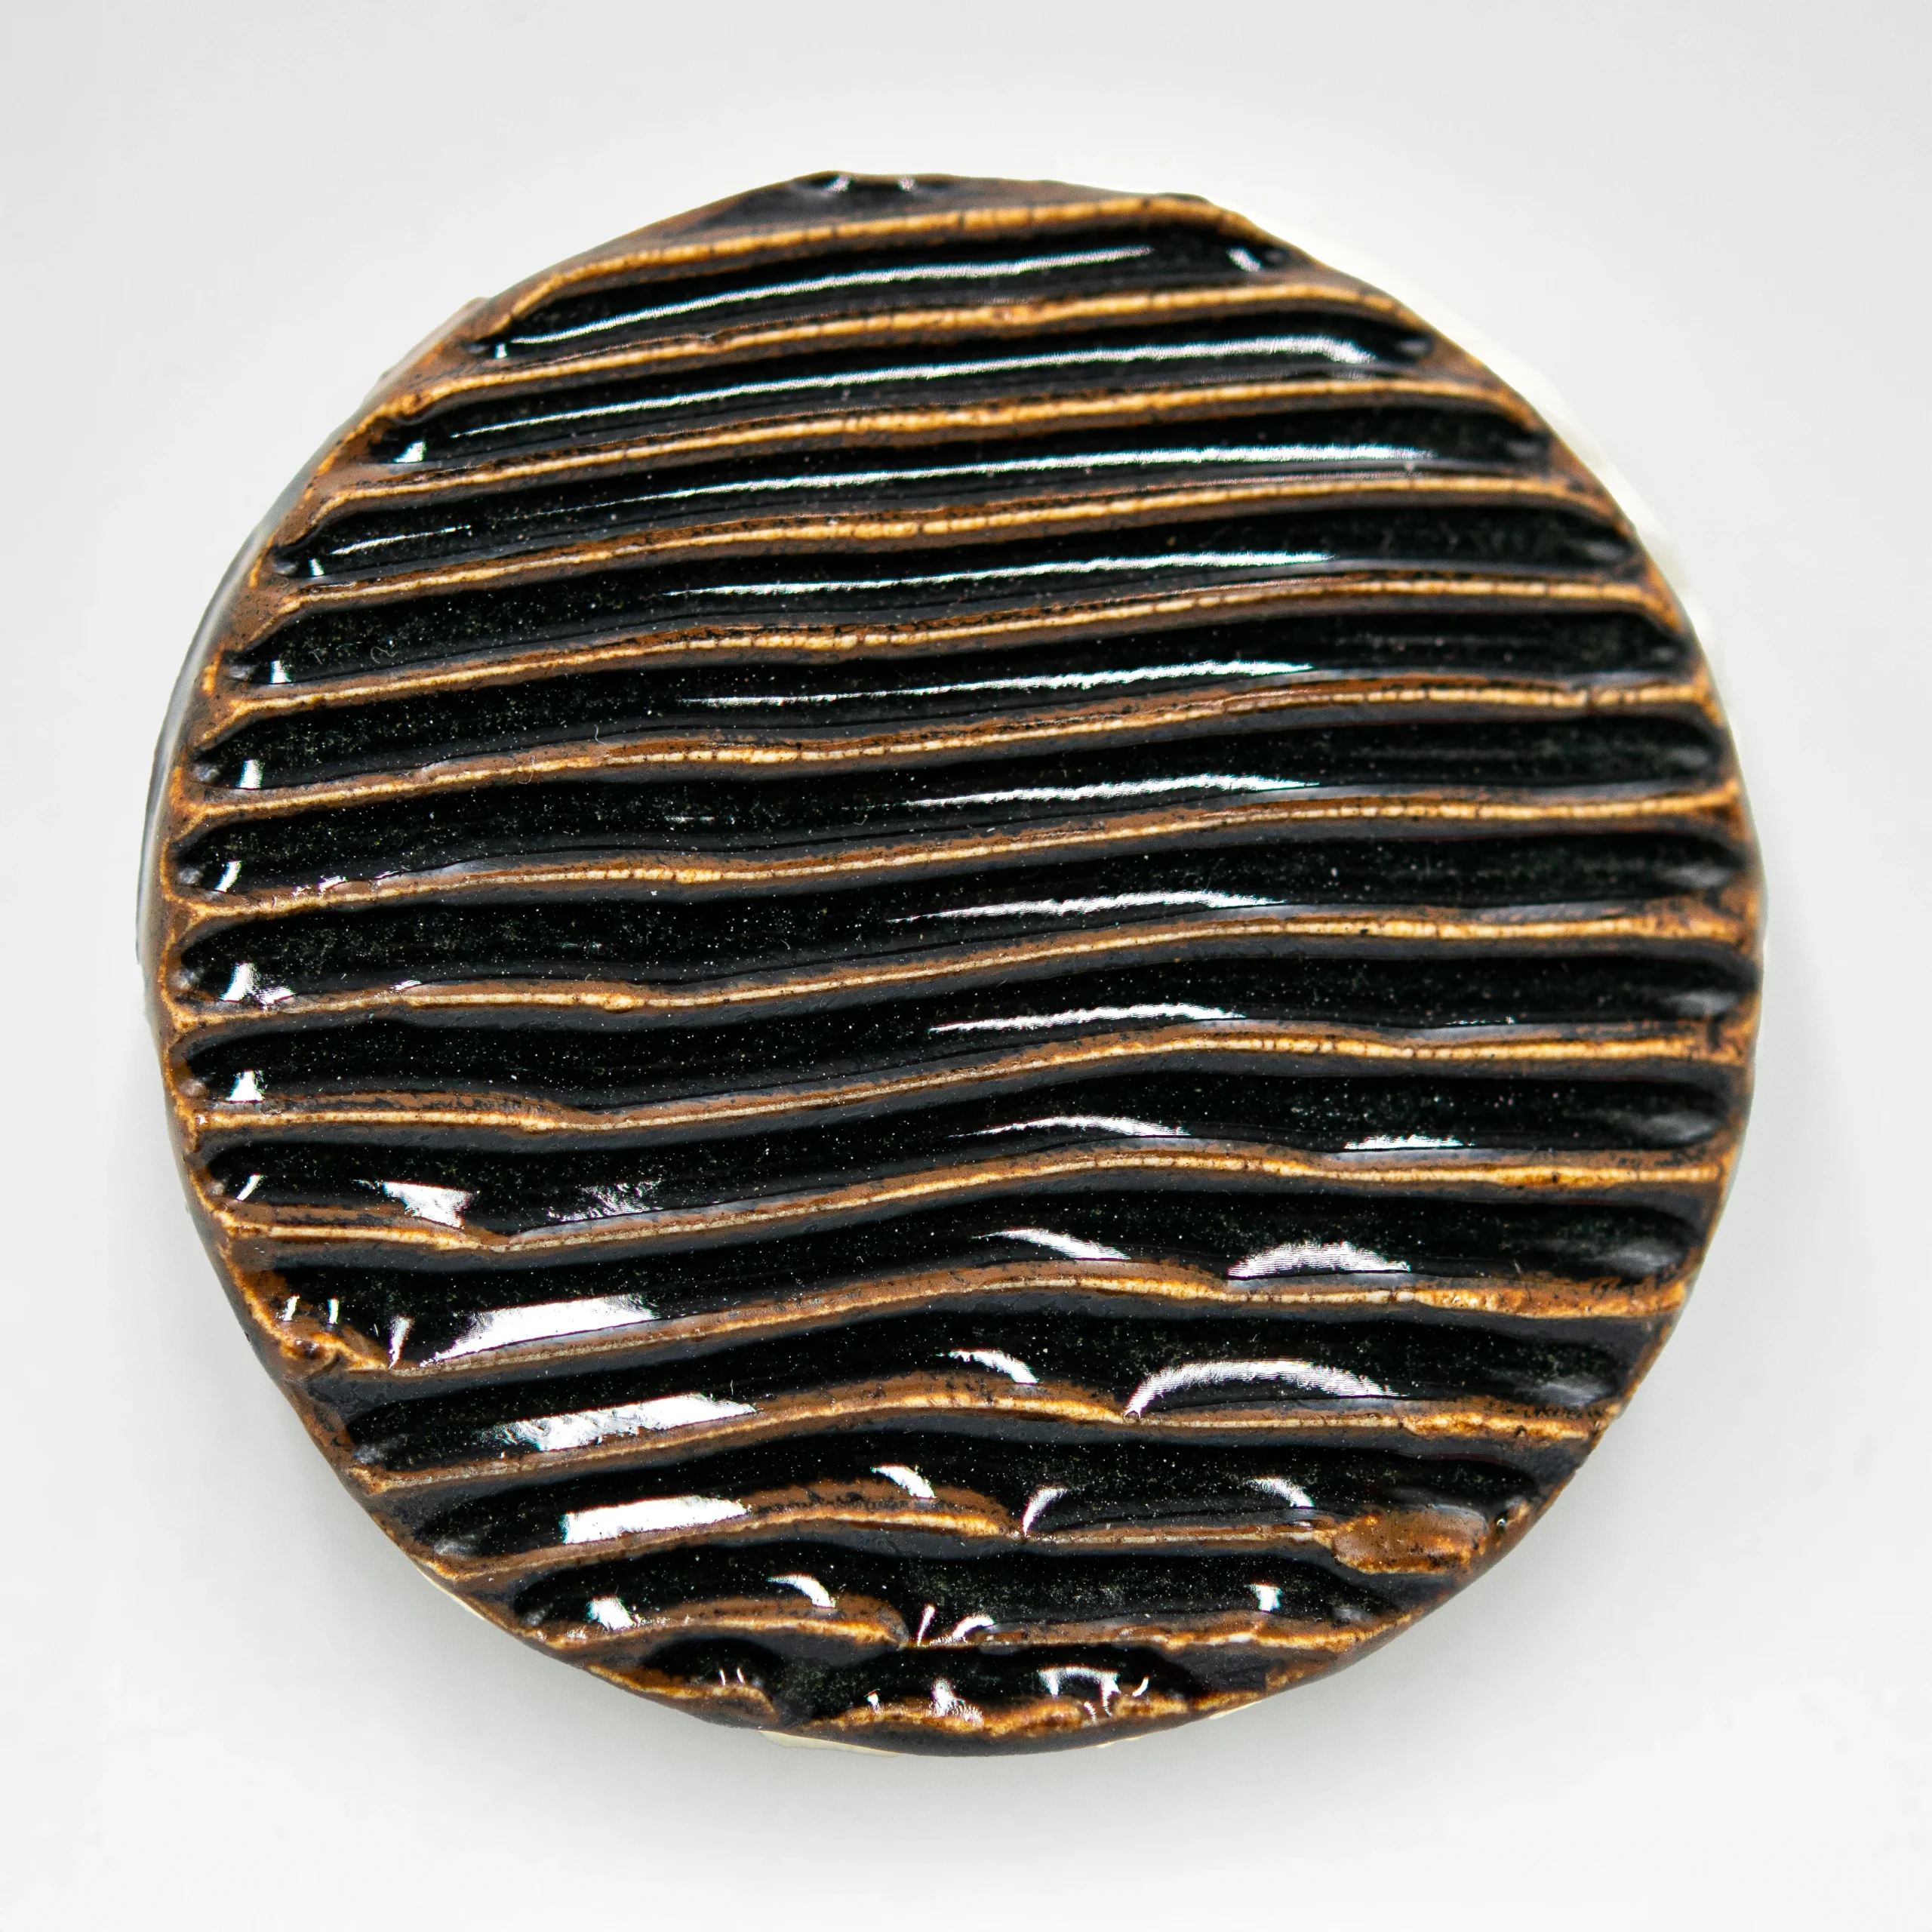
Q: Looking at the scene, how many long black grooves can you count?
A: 14